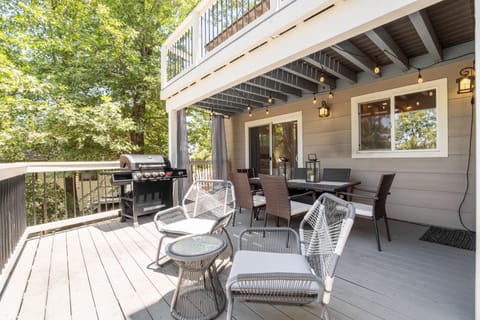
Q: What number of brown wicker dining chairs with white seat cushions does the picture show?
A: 3